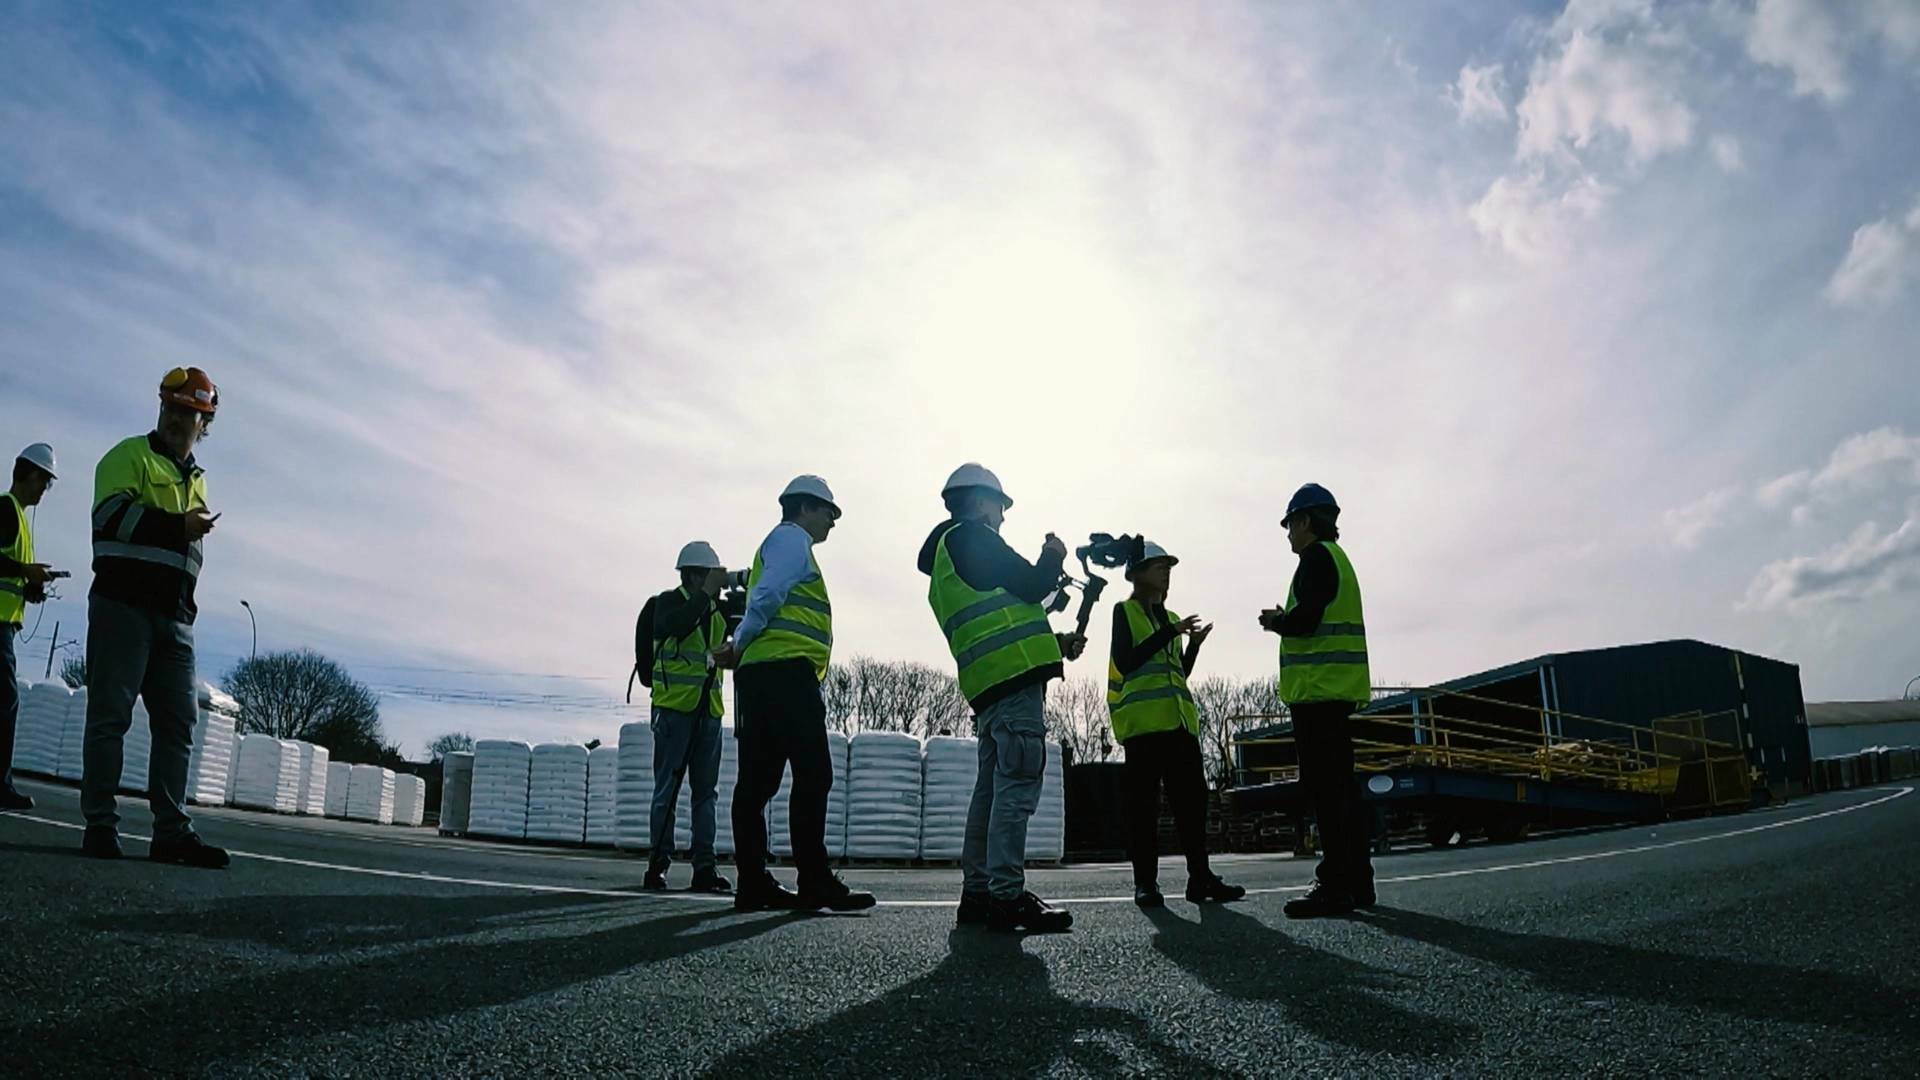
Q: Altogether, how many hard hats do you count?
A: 7